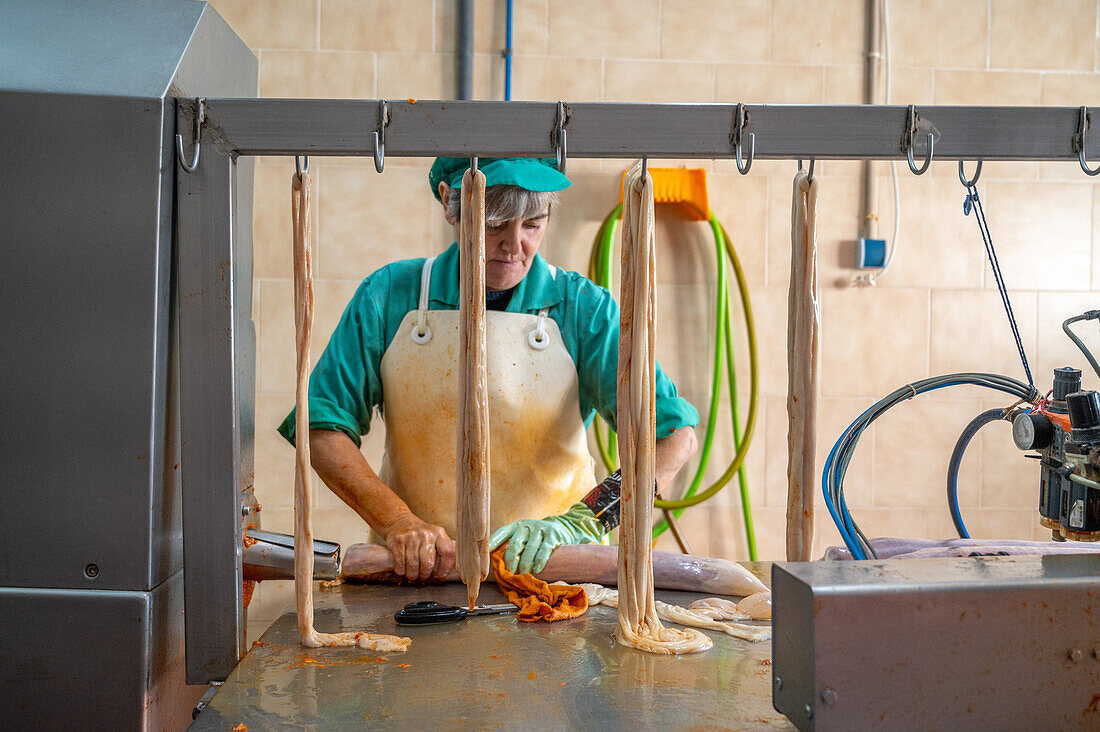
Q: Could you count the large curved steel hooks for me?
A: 11